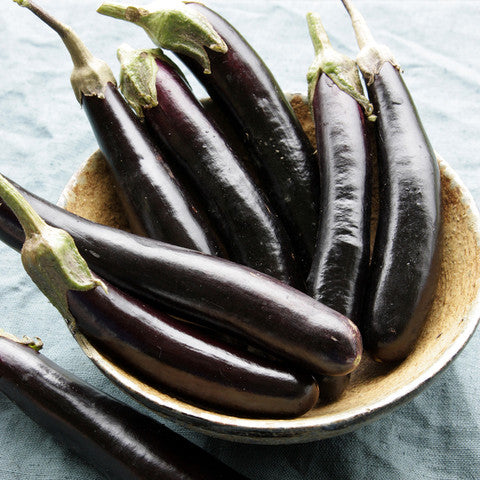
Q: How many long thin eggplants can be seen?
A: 8